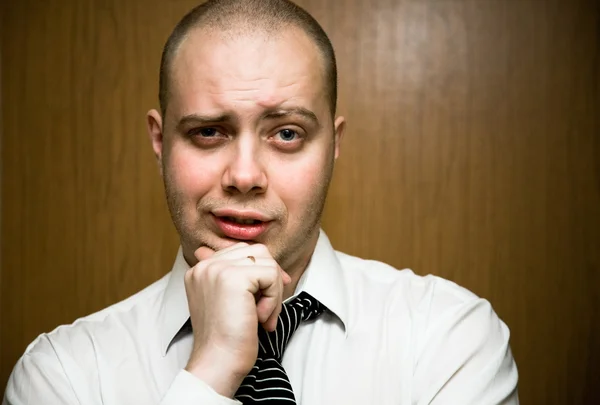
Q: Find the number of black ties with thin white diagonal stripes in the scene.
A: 1